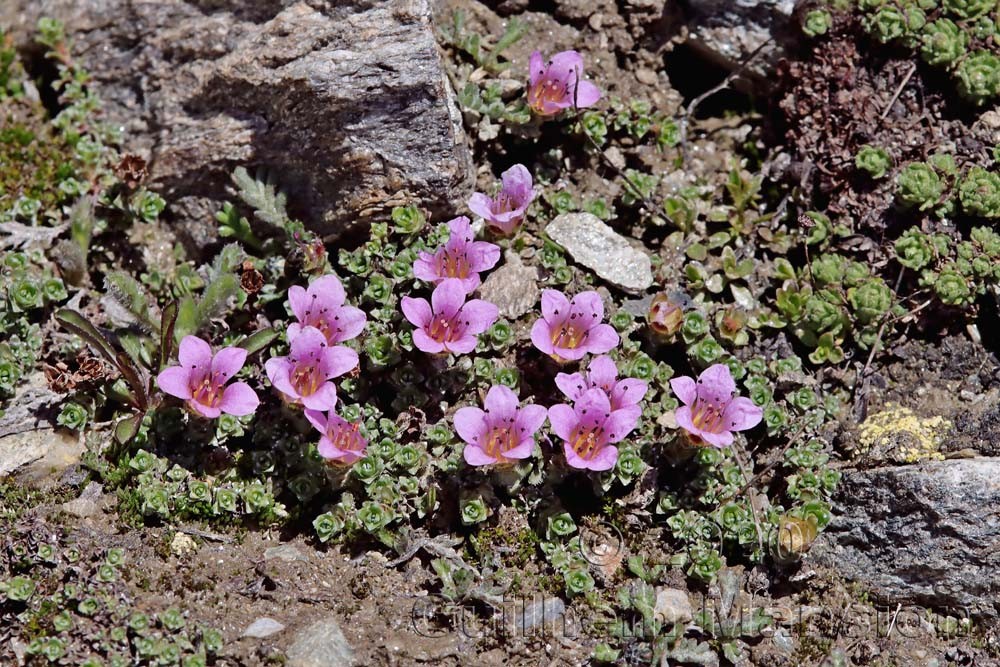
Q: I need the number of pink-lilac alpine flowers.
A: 13